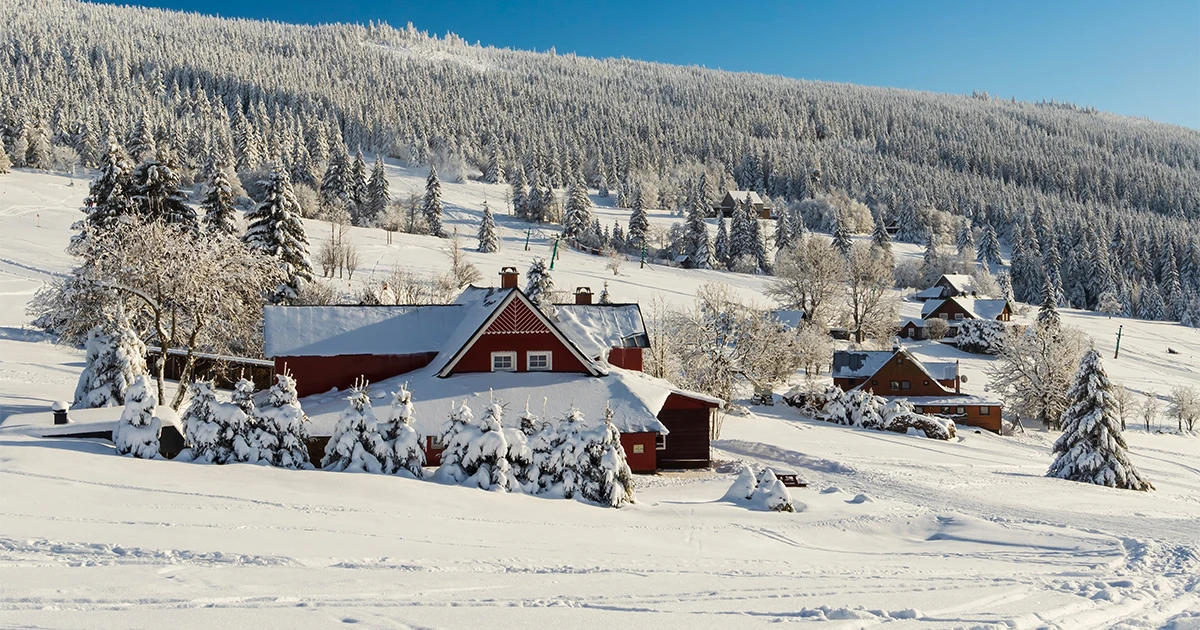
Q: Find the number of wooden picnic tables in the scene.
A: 1